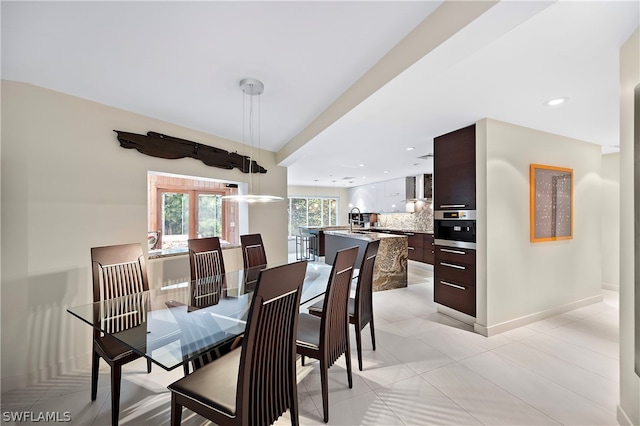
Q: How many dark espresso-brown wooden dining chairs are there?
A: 6